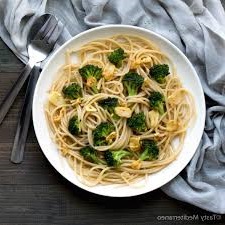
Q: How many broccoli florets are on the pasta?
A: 13